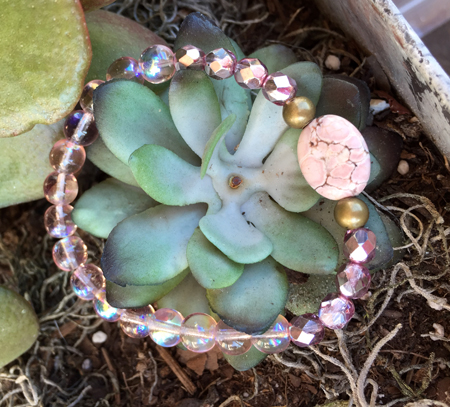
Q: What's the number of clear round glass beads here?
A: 15